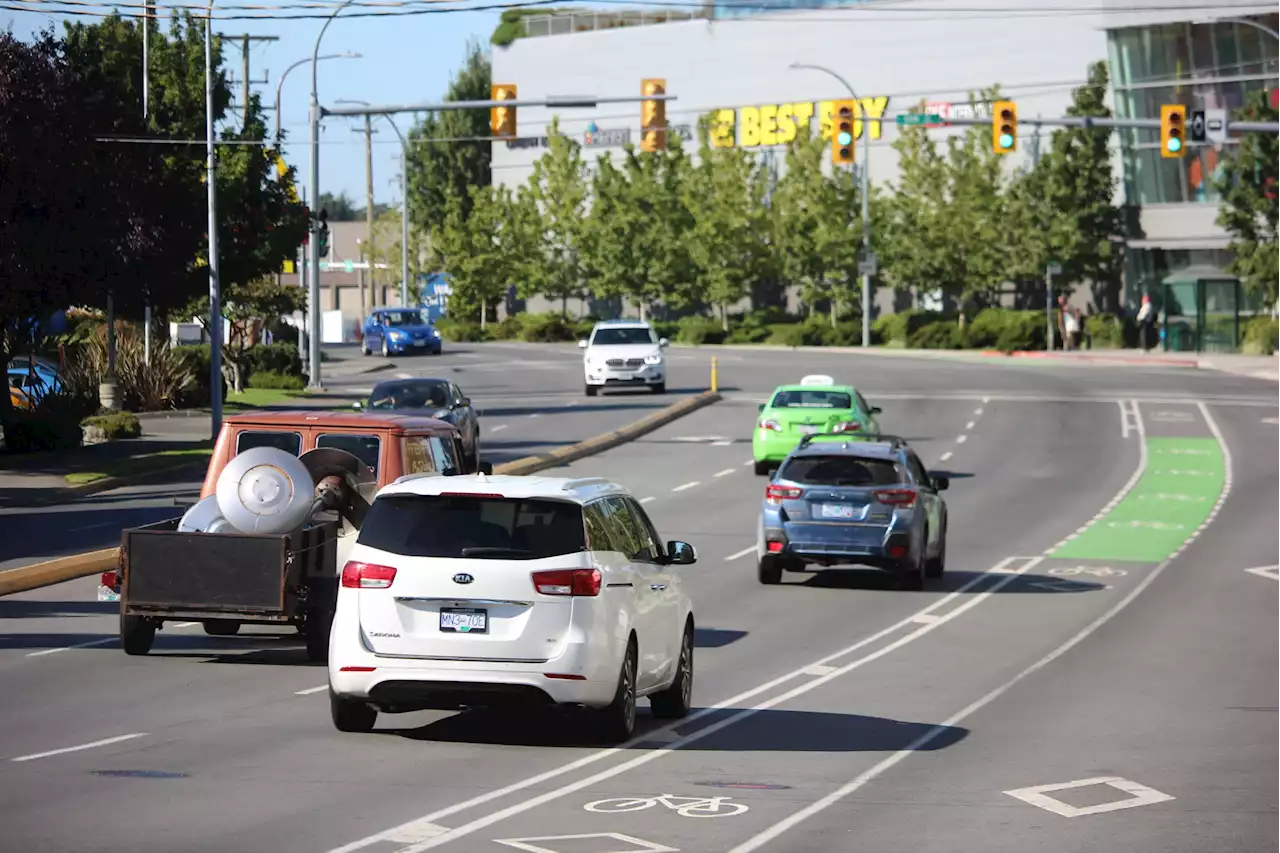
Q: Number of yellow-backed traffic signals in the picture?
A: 5